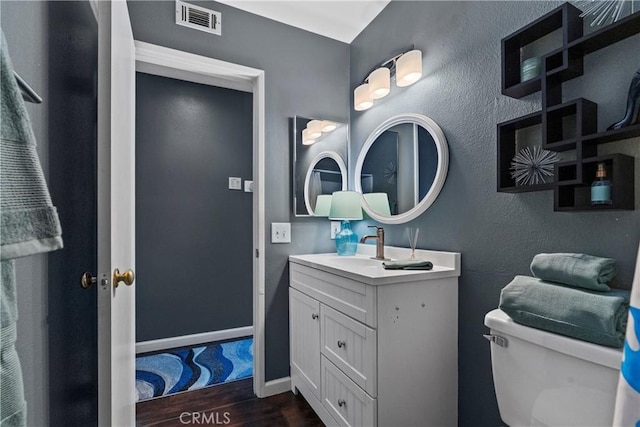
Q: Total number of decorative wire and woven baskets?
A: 0